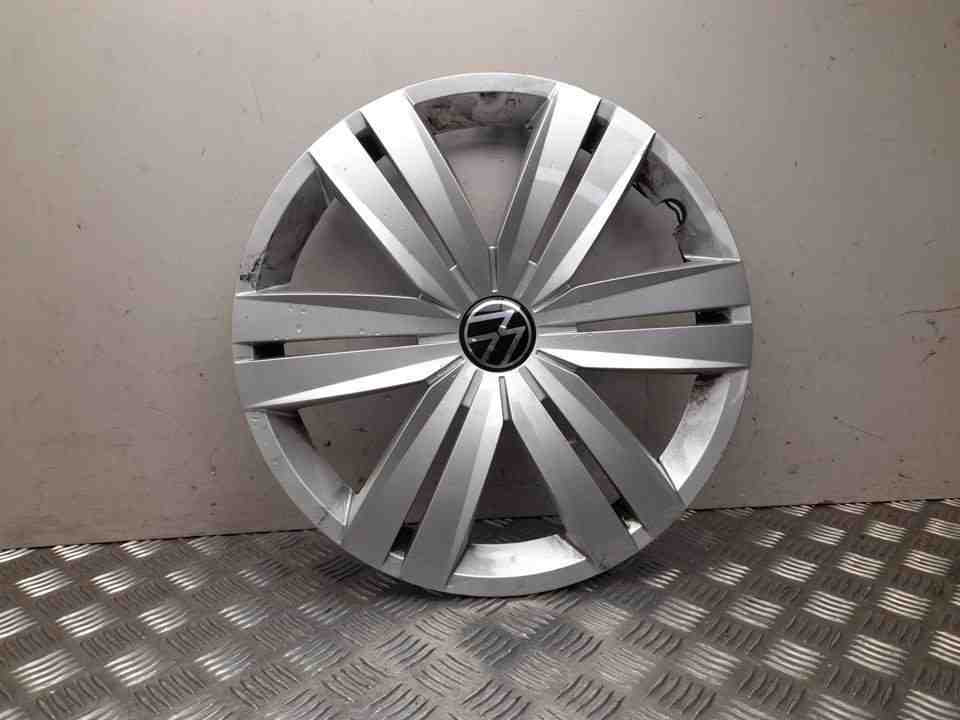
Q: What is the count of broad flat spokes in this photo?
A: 12